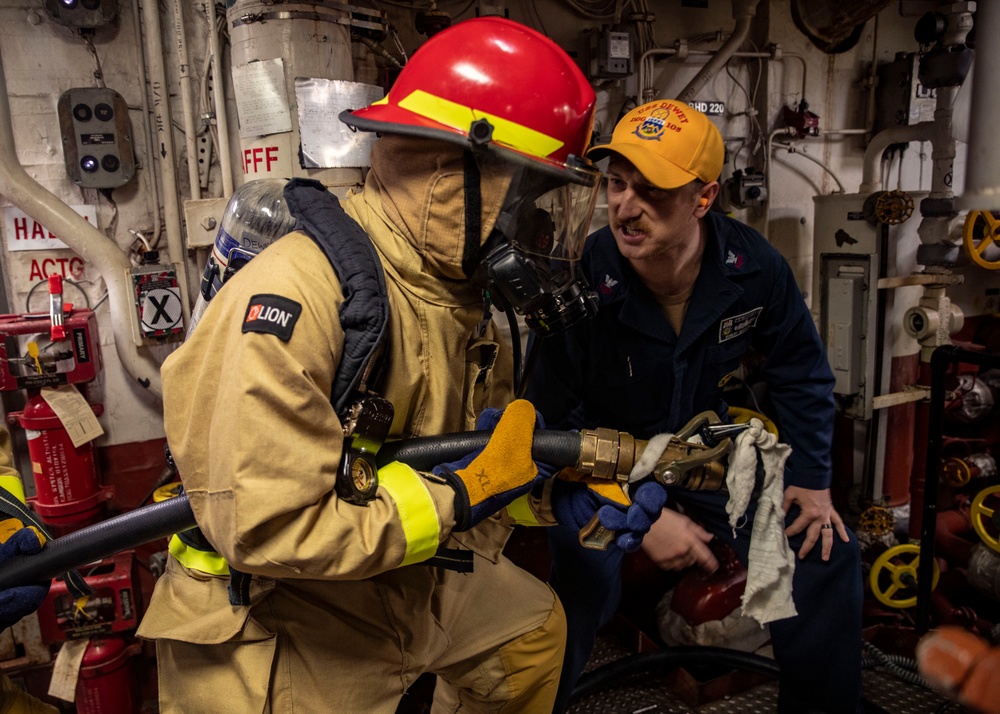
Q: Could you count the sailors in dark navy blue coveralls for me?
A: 1